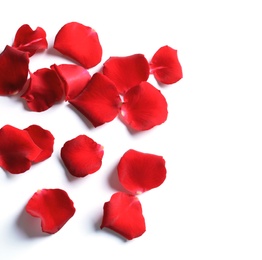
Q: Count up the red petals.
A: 15